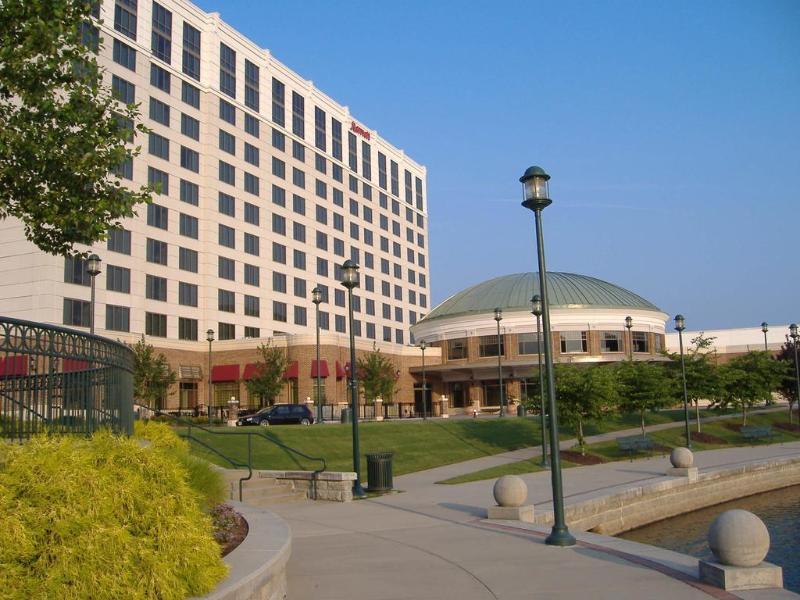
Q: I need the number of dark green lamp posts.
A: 12